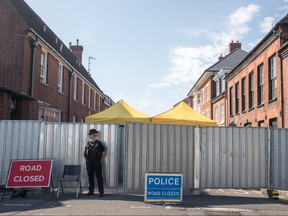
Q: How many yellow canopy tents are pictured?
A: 2